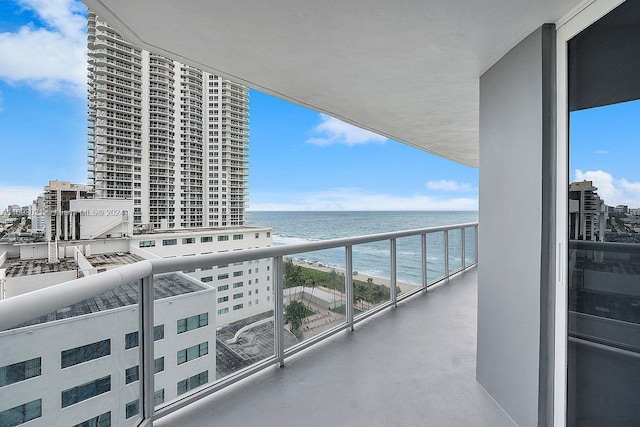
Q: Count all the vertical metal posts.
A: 8